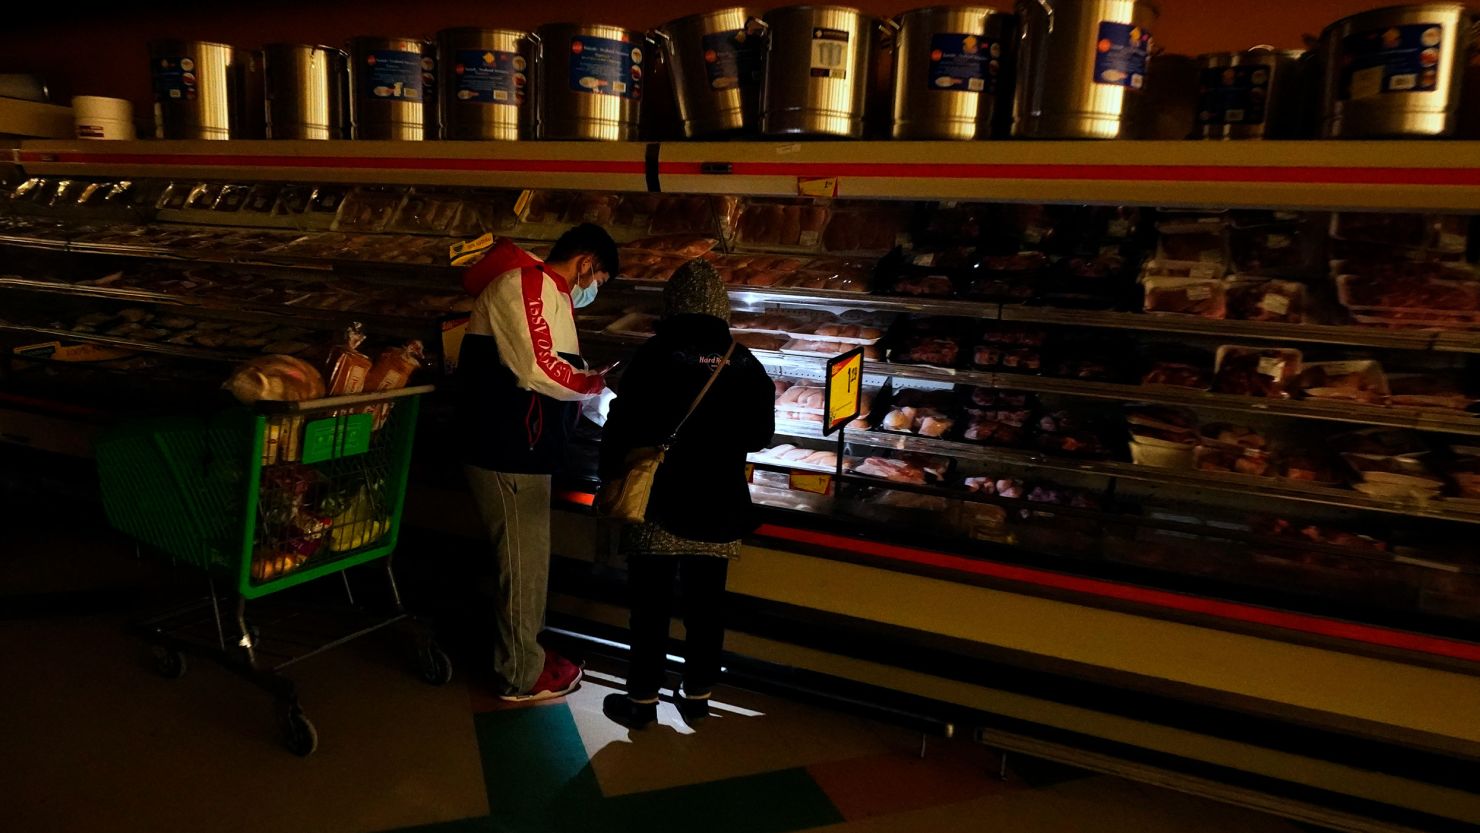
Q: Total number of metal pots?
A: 11